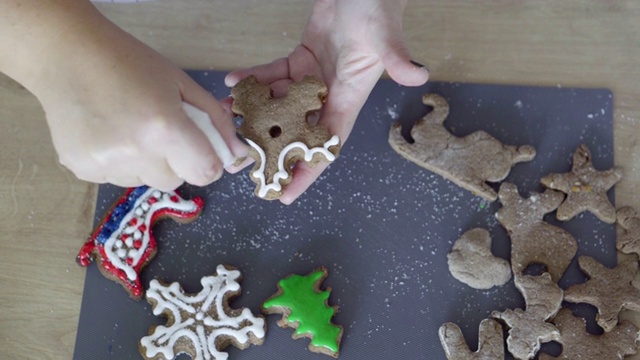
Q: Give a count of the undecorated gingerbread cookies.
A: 9